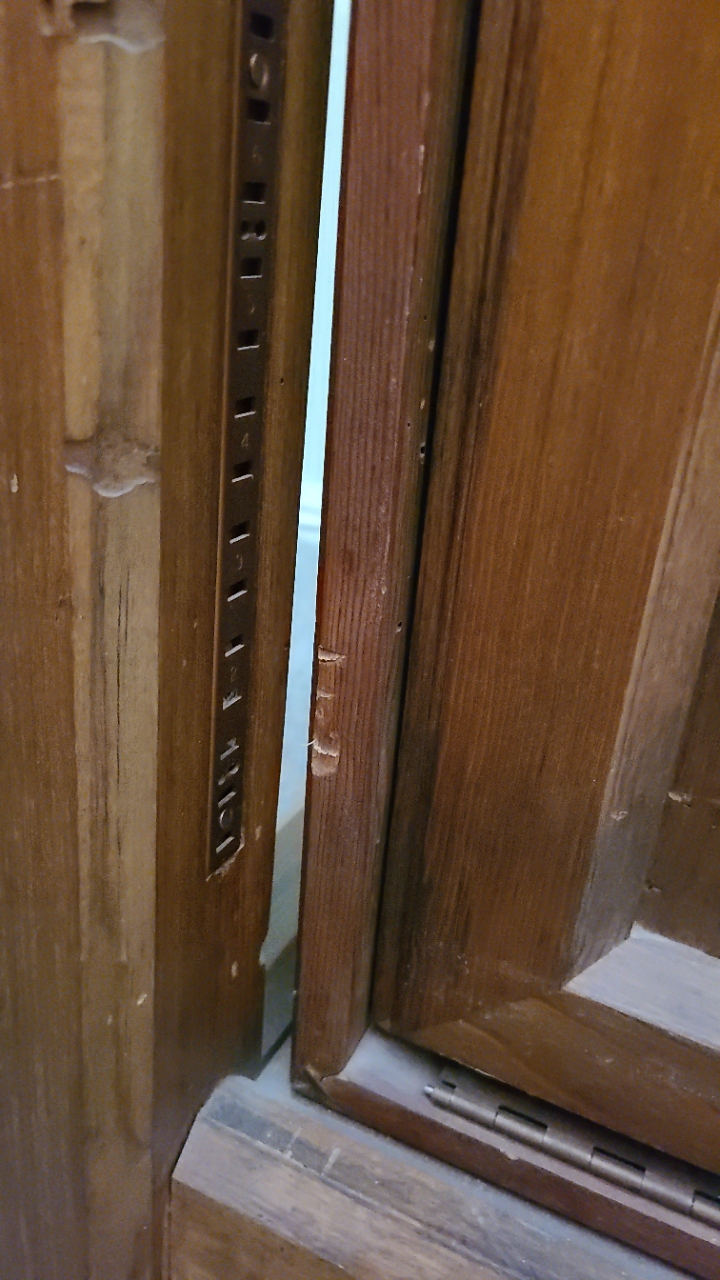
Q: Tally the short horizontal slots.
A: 14